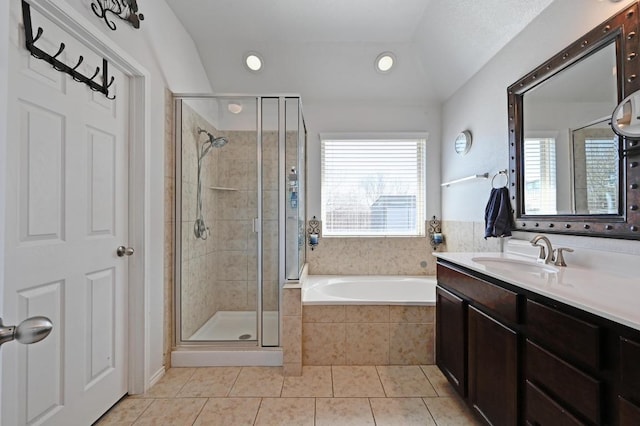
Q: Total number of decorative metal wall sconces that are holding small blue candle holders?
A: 2